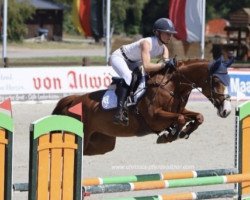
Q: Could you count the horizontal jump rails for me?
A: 3